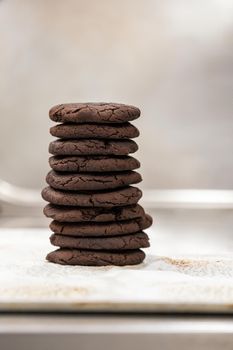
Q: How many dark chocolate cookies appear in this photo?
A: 10